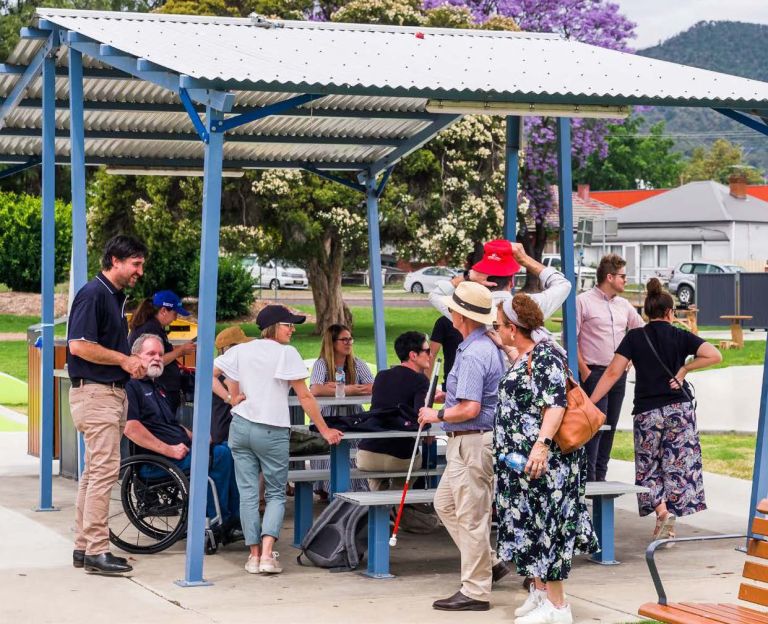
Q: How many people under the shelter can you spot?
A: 13